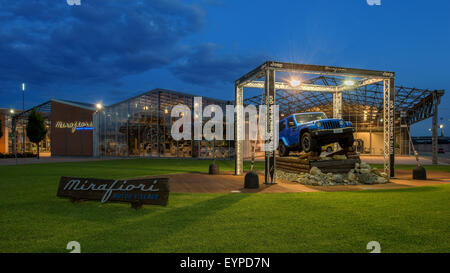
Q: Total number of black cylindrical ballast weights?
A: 3